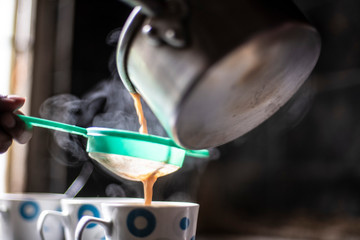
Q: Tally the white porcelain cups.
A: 3